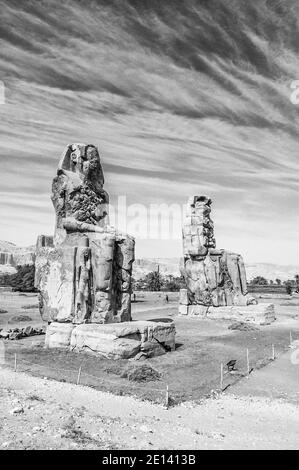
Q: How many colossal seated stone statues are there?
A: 2